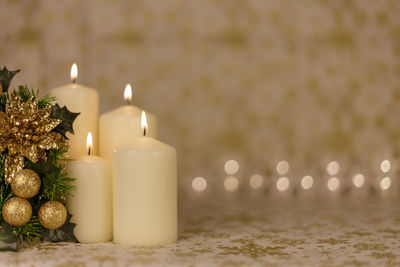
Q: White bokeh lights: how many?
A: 12